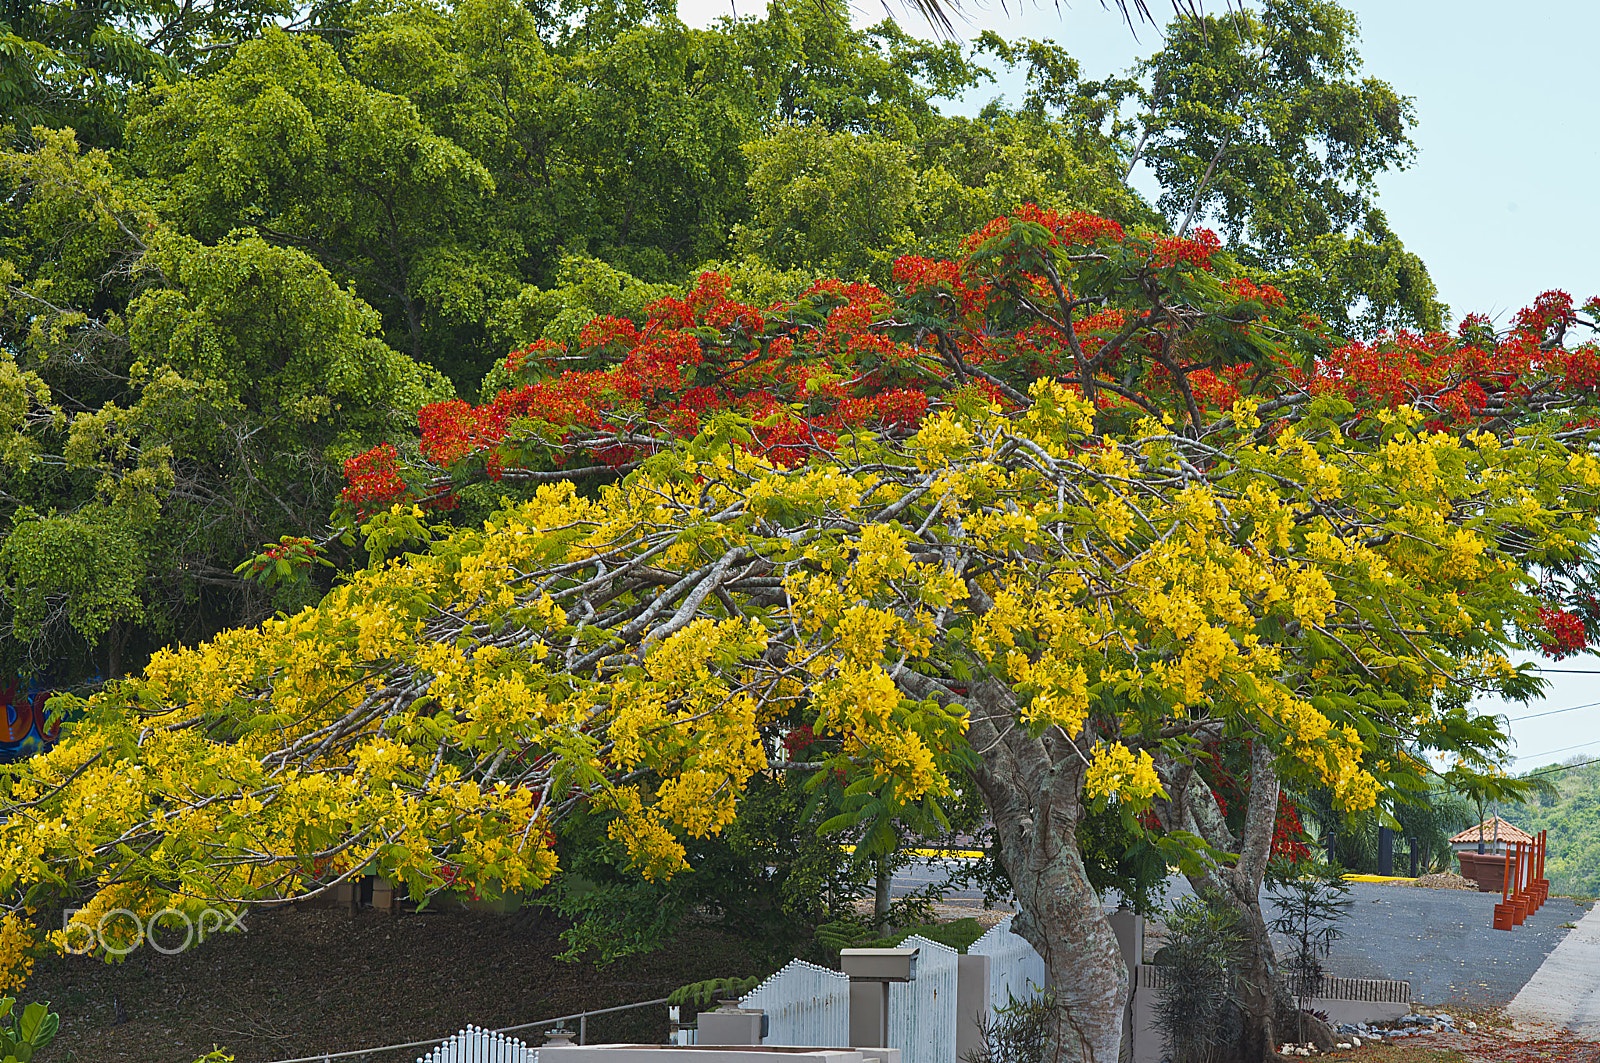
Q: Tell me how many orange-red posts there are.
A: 7